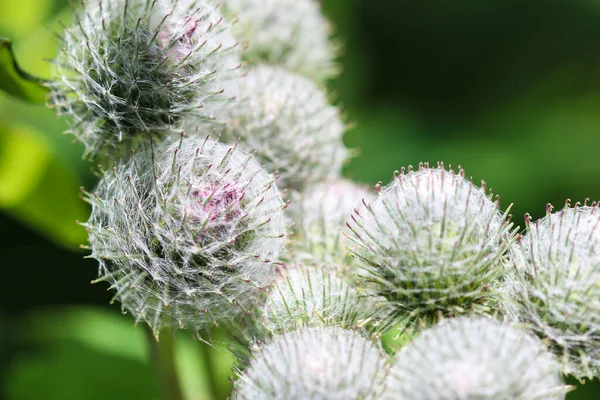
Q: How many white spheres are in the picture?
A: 10